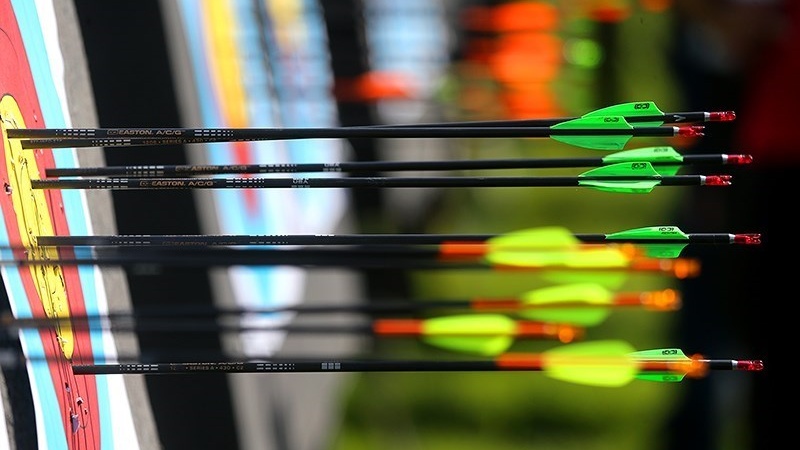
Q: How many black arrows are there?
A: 6